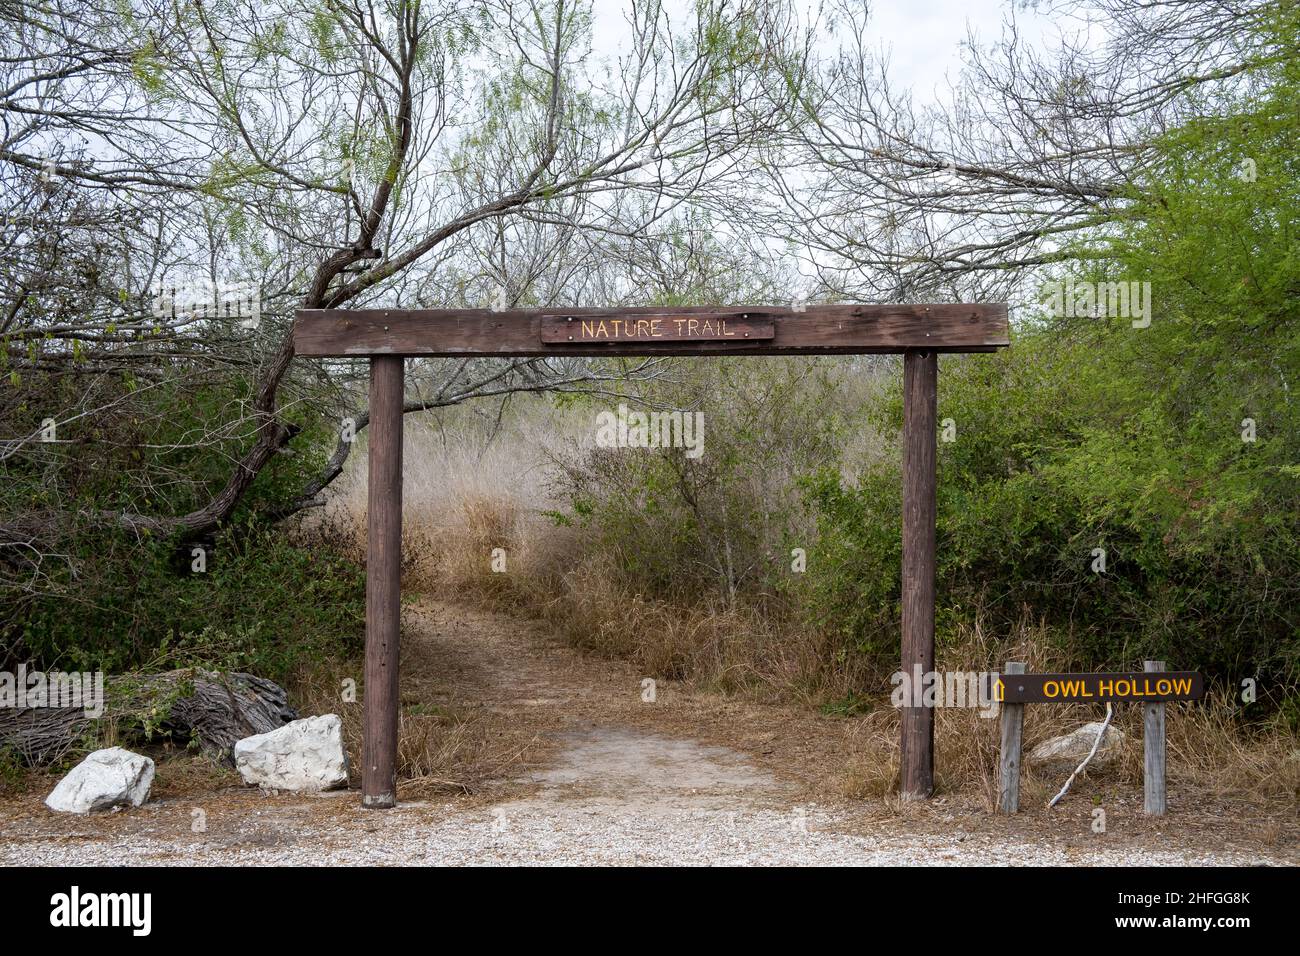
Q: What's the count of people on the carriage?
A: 0